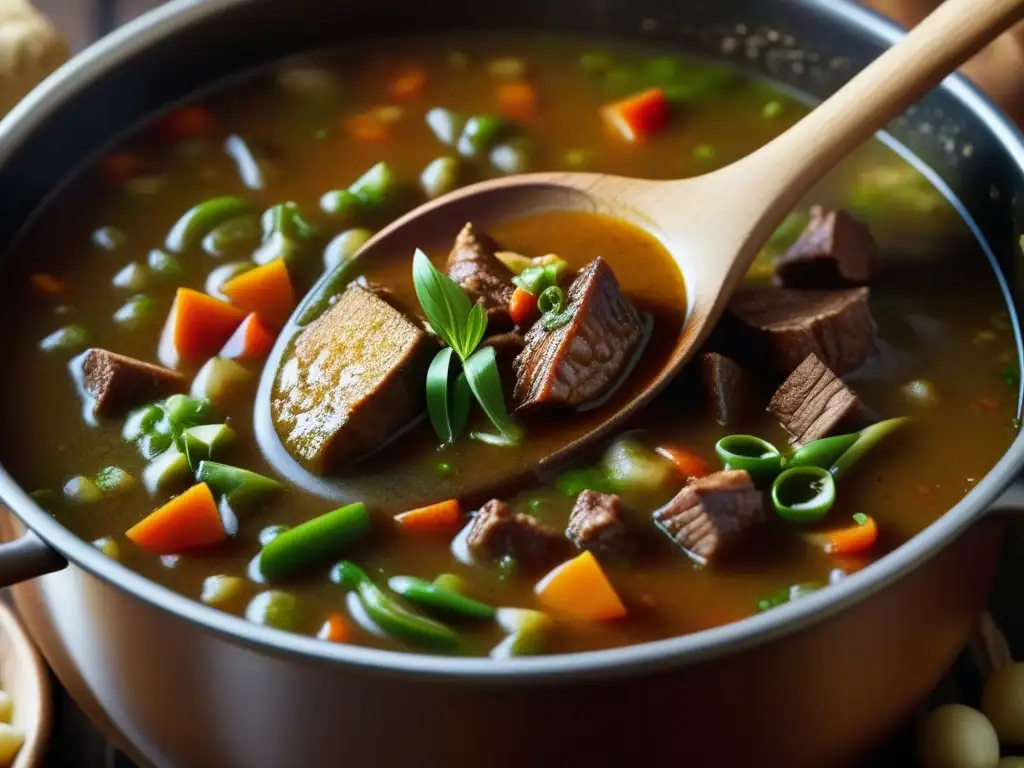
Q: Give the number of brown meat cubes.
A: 11